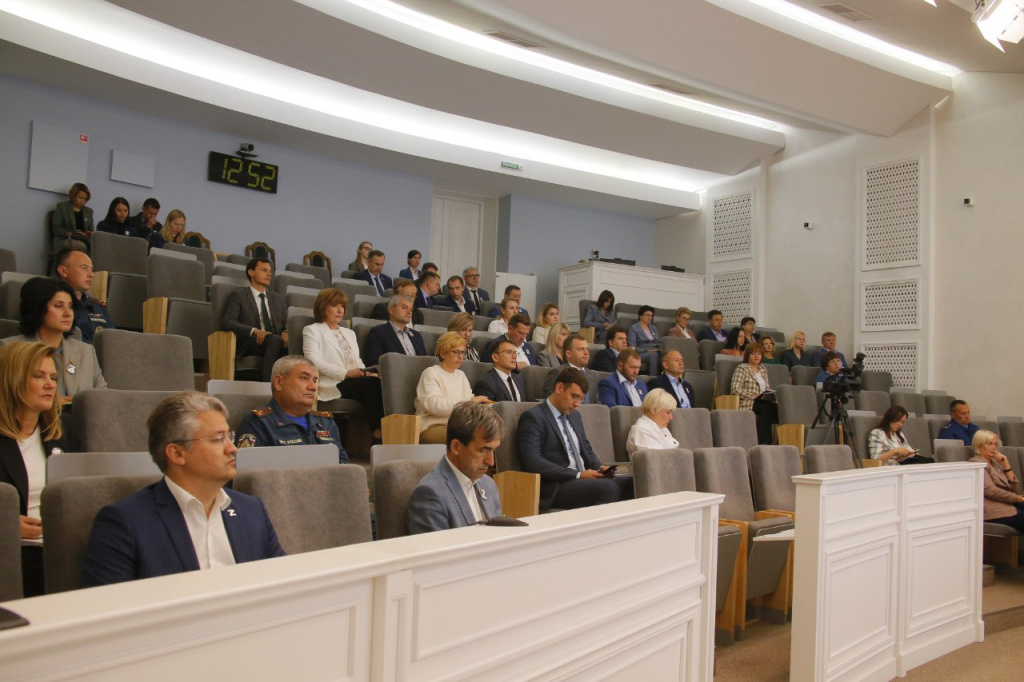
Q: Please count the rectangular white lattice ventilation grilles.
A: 5